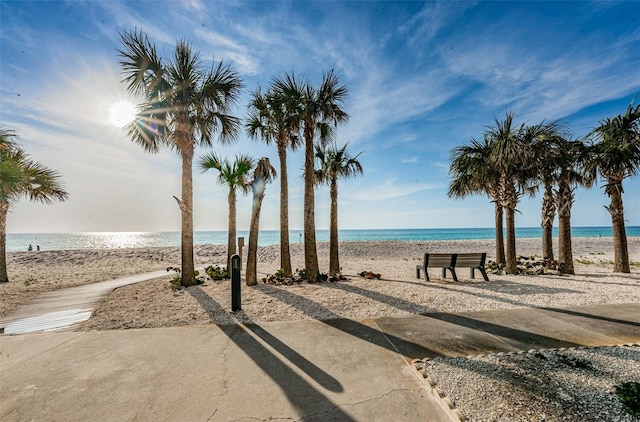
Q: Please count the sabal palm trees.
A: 12